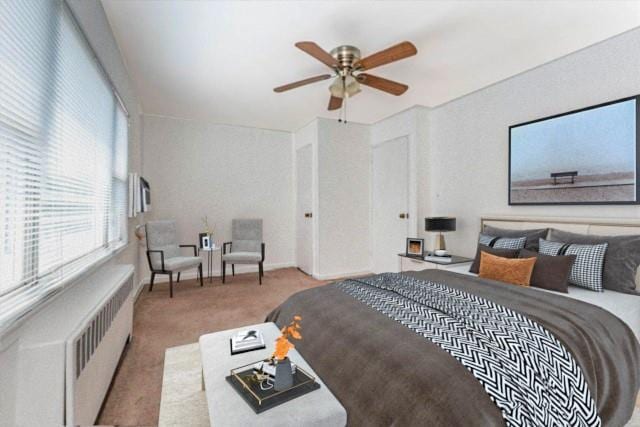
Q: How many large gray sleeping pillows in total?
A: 2